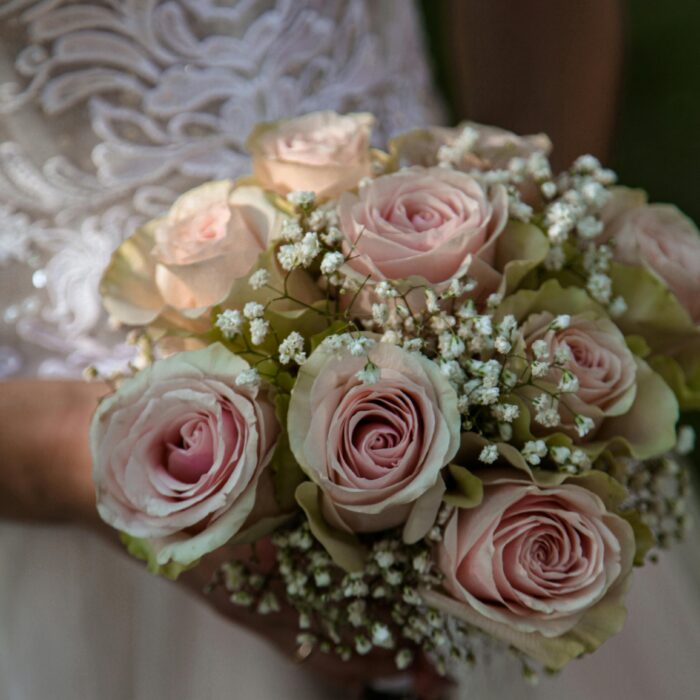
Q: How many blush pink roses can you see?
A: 9